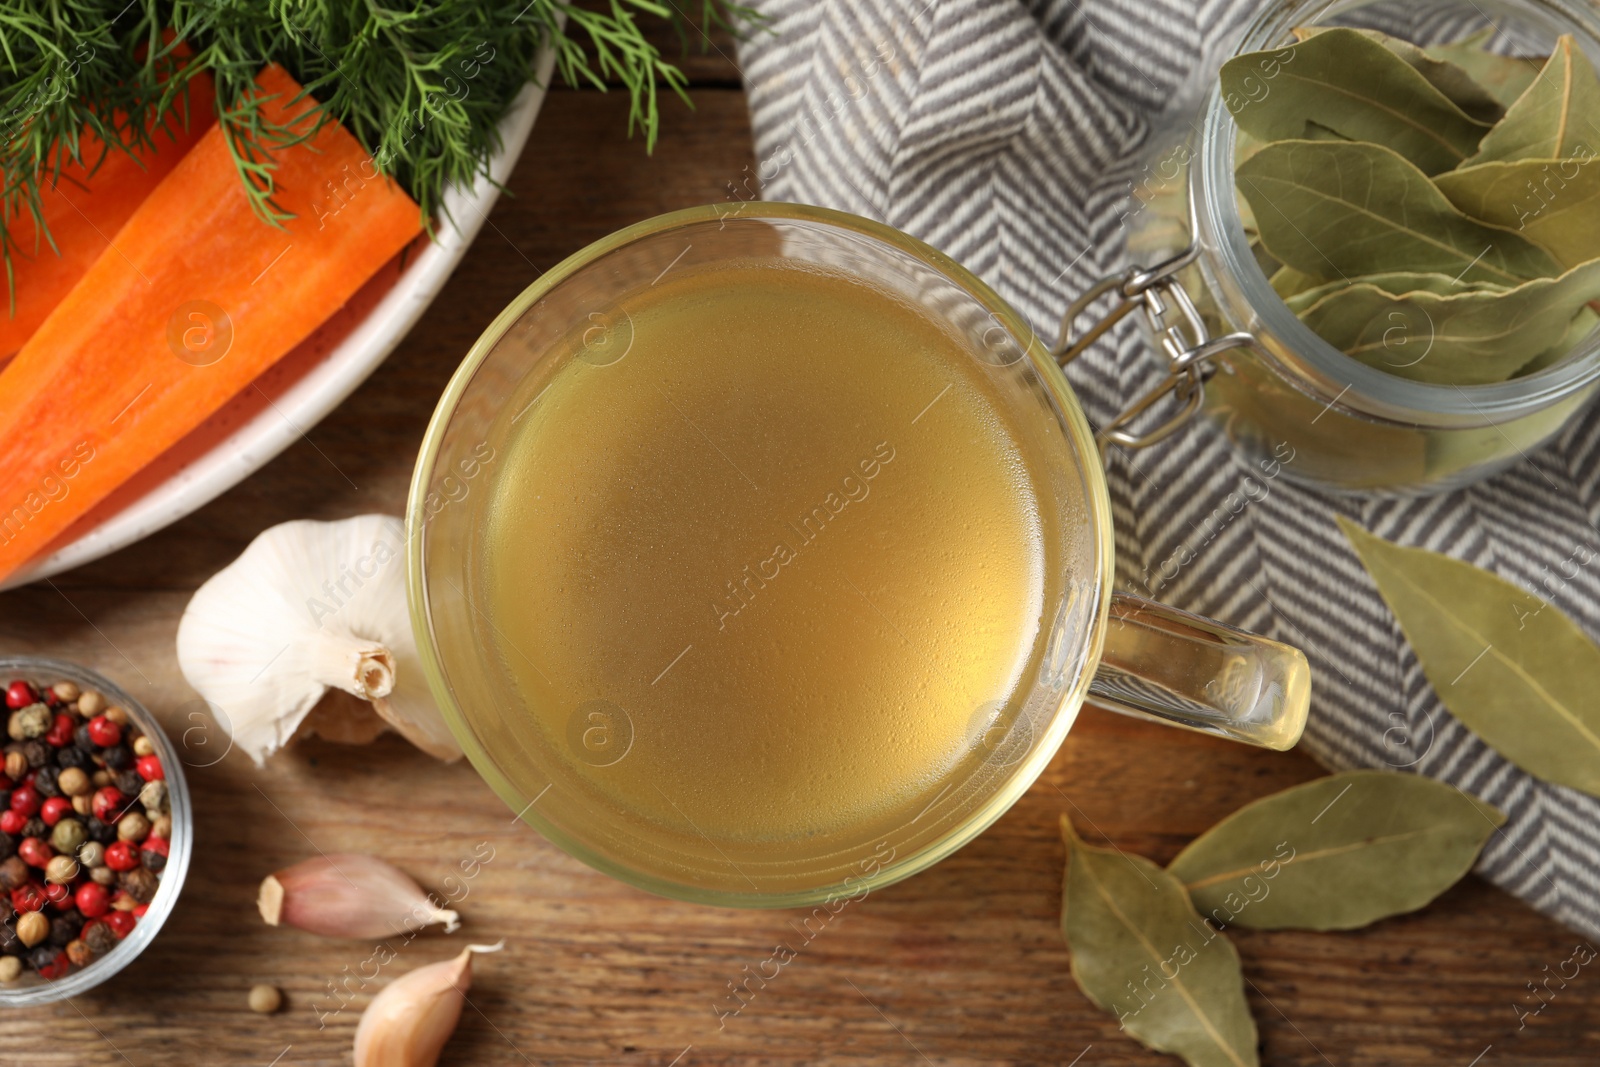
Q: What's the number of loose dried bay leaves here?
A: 3